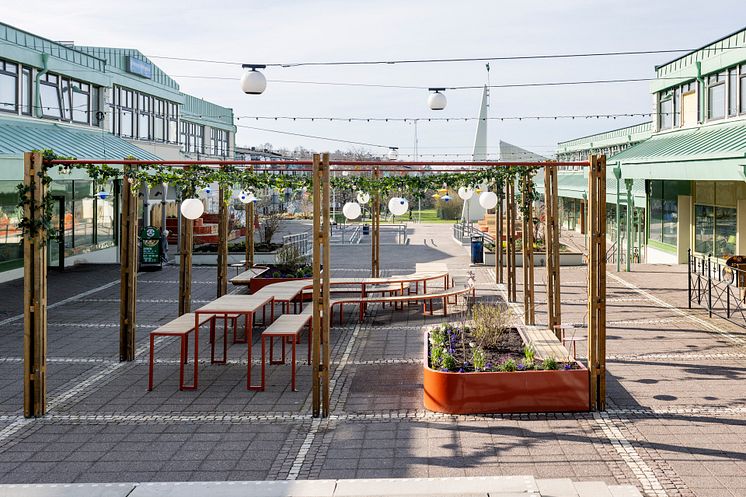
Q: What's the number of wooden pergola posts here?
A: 12